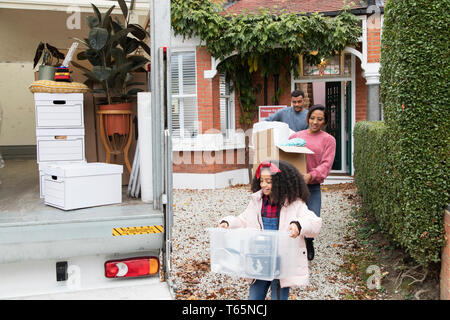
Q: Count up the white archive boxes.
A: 4